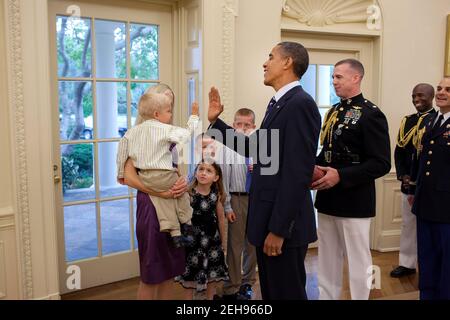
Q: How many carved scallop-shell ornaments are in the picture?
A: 1